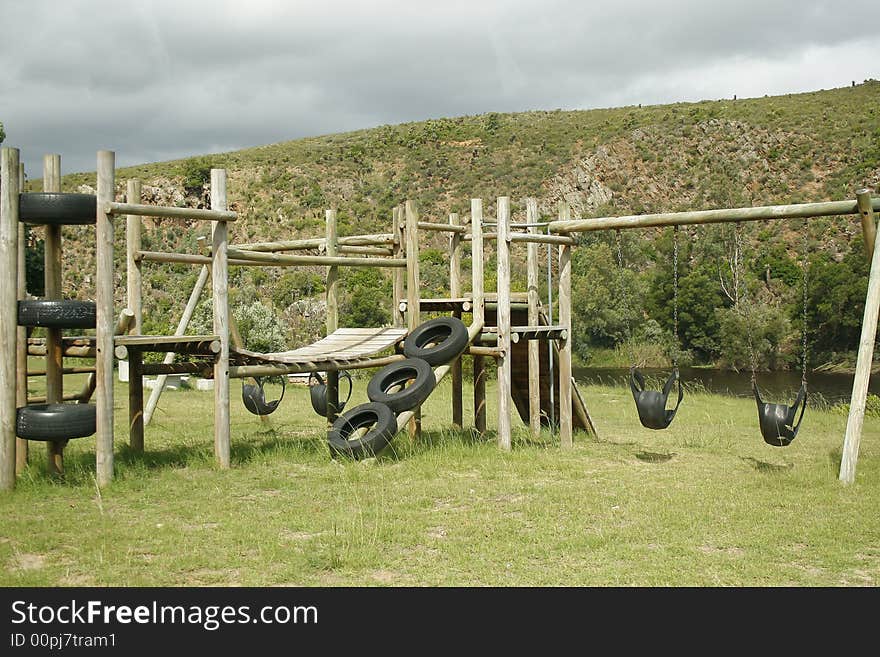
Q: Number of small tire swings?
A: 4